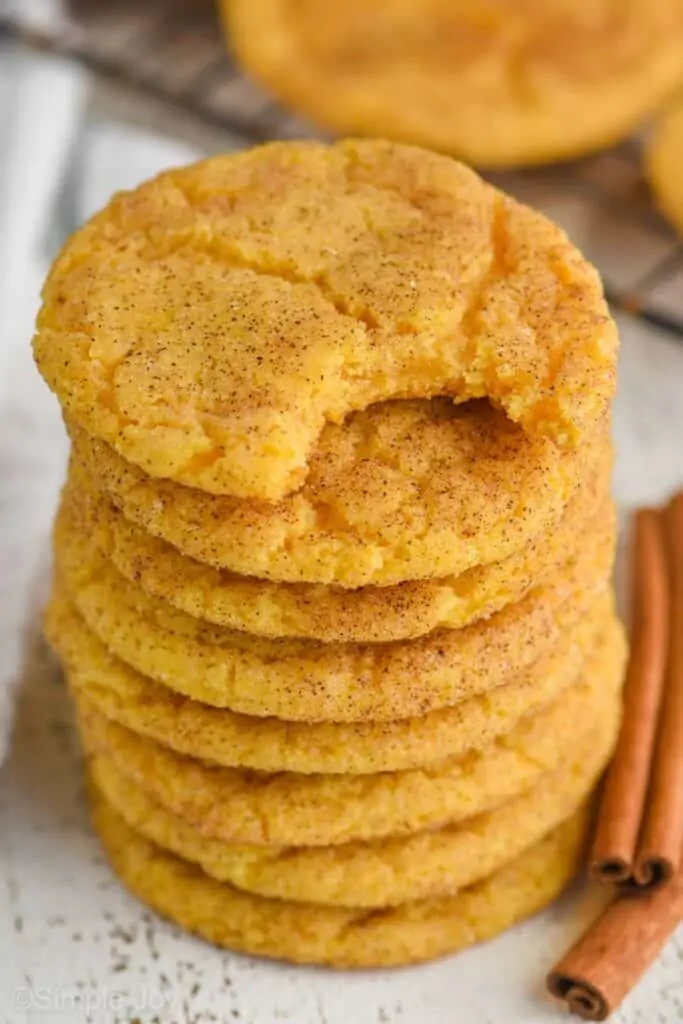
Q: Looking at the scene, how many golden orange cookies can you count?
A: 10